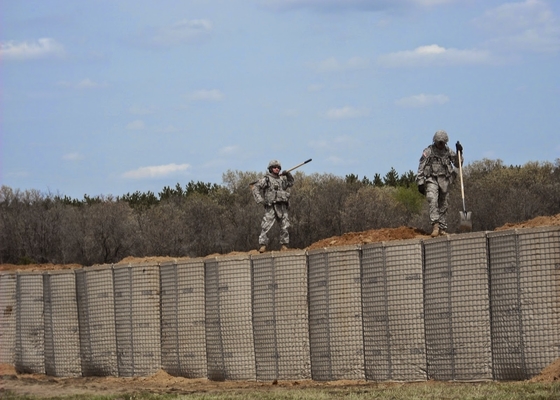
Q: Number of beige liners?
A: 12